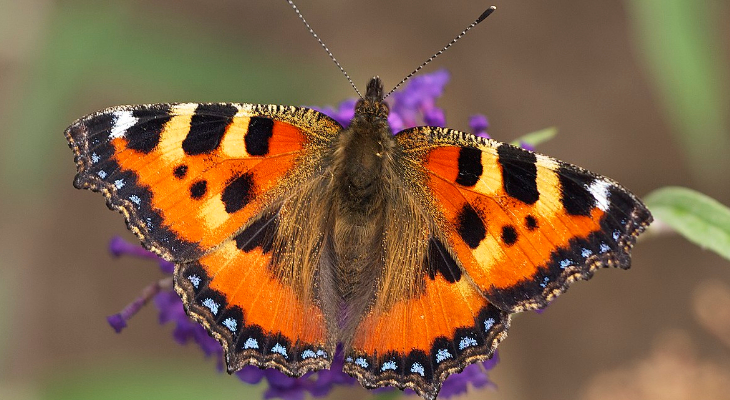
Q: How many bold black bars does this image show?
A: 6